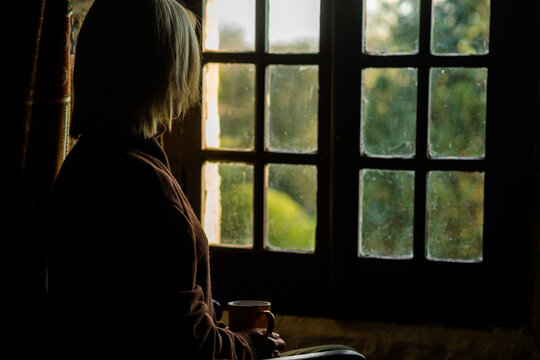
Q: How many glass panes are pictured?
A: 12